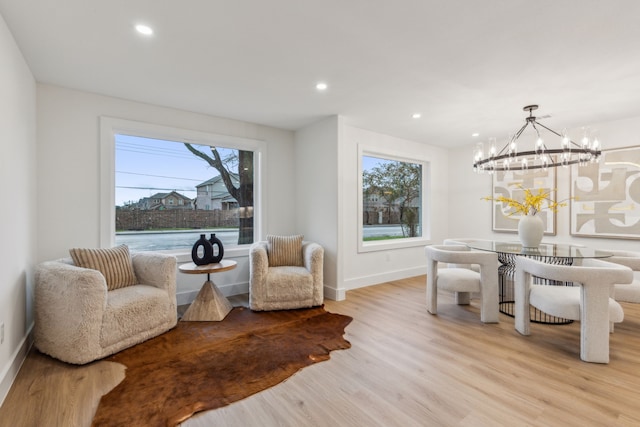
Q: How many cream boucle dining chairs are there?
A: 4